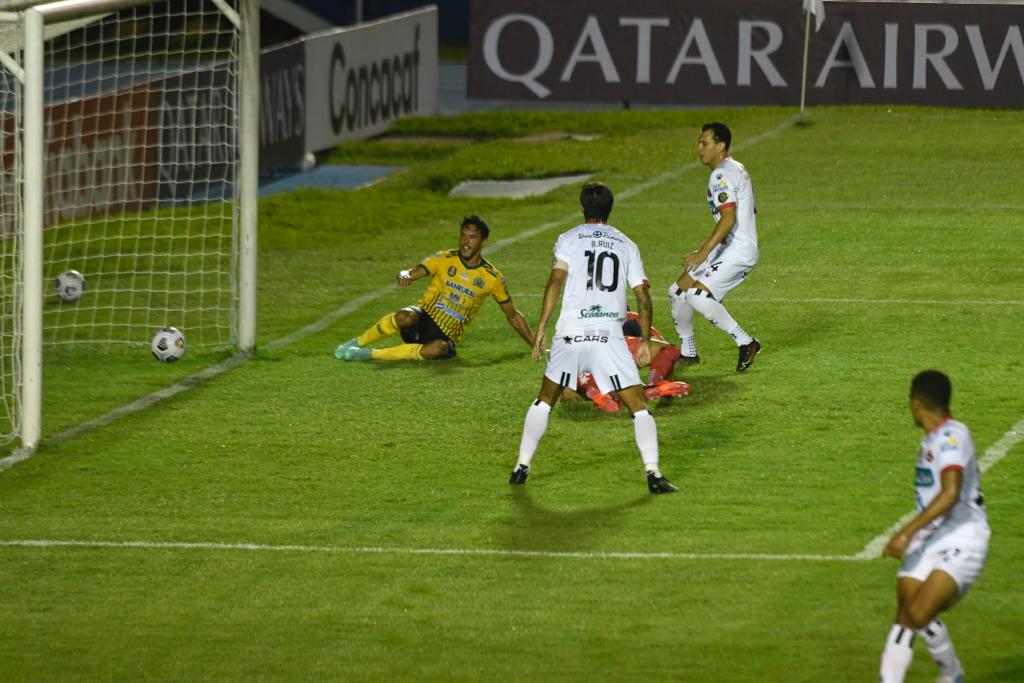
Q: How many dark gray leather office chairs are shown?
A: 0